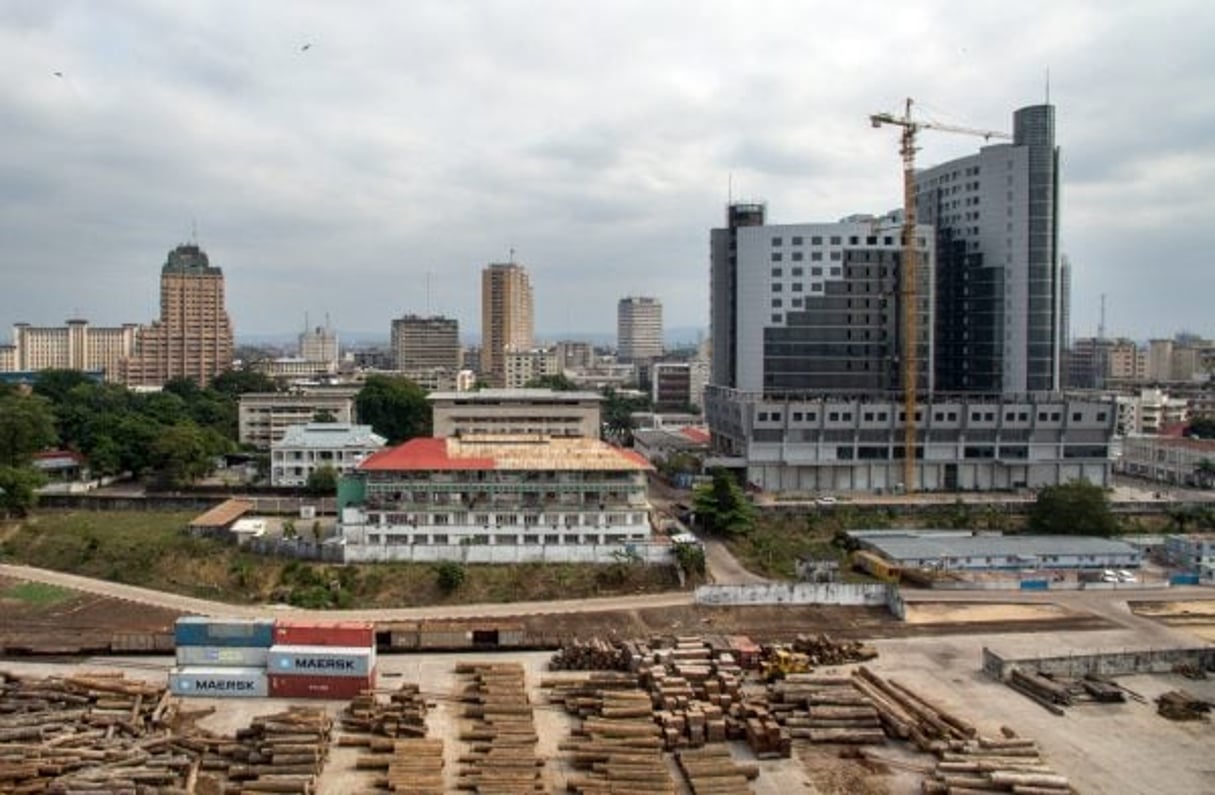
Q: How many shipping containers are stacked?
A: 6